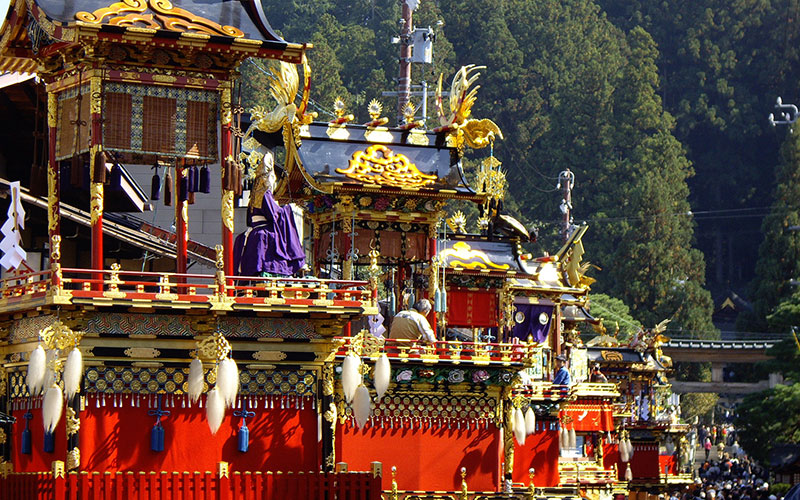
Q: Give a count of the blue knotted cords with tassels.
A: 4